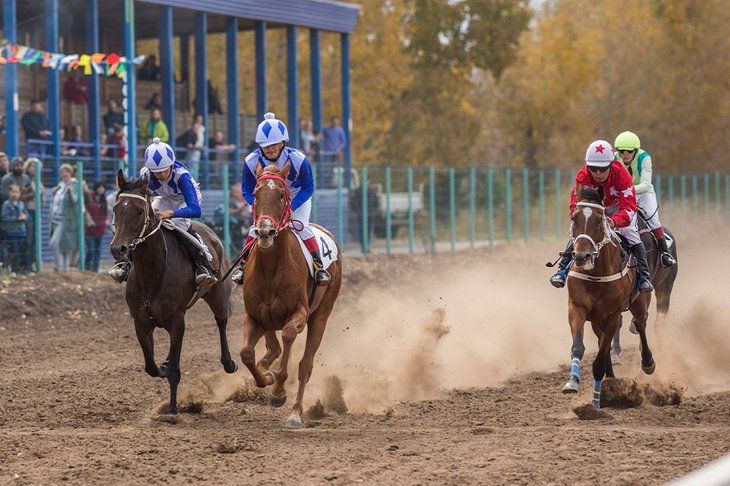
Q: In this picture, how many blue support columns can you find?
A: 11